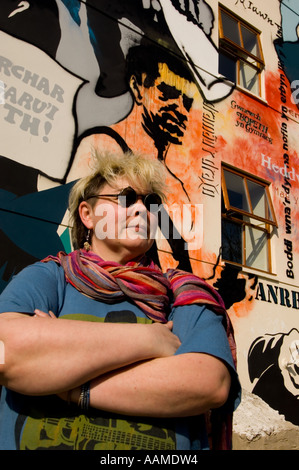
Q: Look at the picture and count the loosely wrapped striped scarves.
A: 1